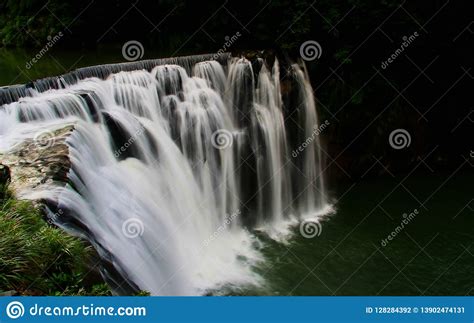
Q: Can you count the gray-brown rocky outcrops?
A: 1